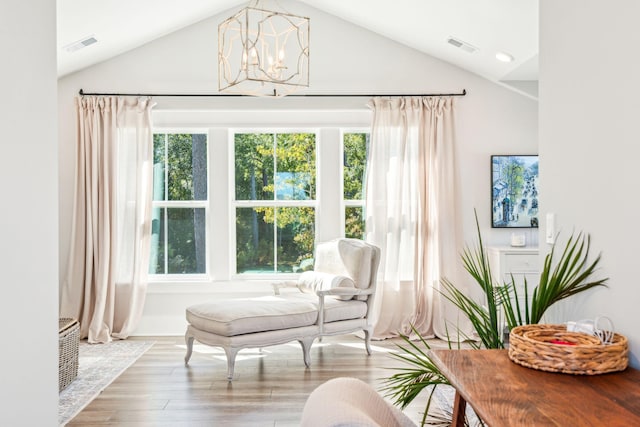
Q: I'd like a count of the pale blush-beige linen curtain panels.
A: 2